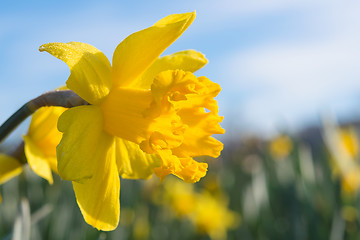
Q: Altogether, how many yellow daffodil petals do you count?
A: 6